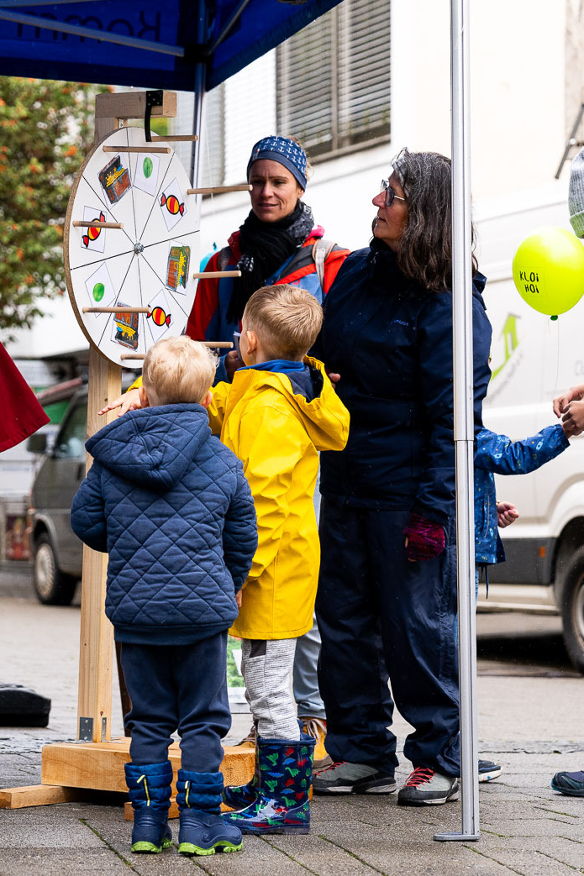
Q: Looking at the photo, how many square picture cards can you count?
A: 8